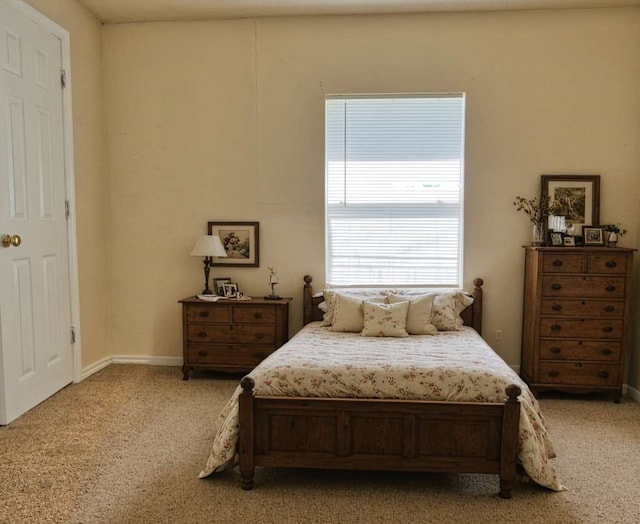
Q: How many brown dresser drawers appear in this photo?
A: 11